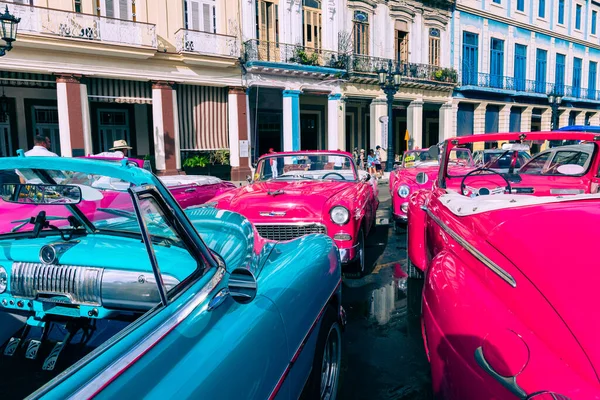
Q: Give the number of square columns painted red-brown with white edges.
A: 3